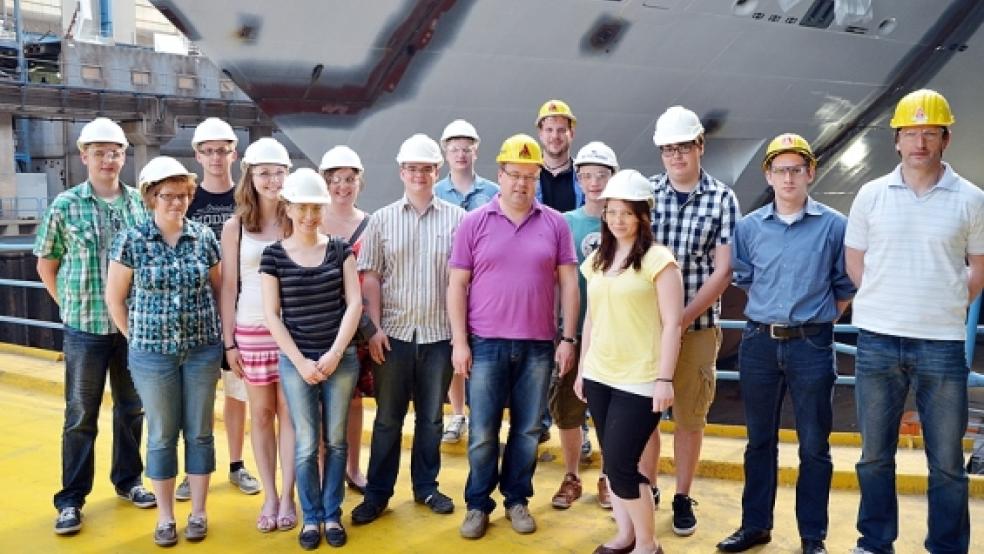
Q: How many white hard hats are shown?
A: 11